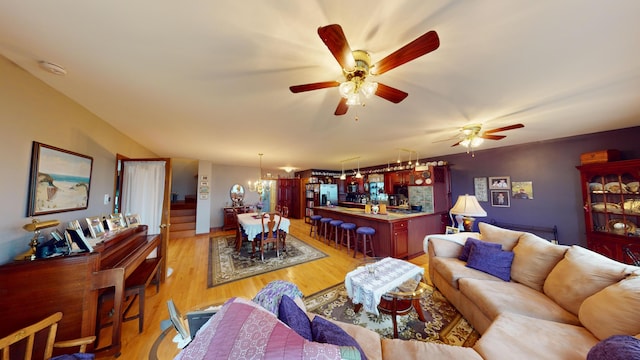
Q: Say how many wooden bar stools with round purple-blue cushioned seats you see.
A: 5